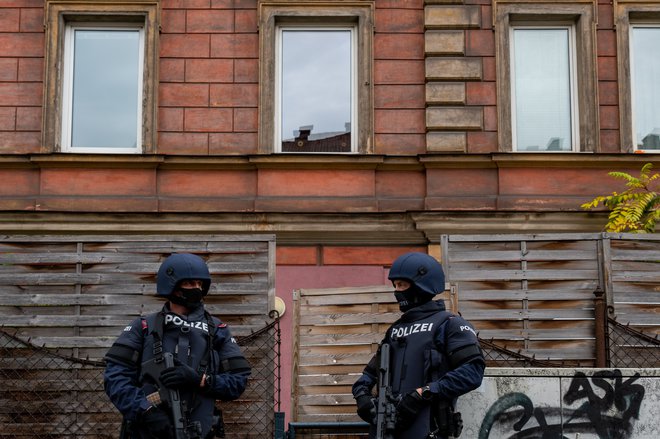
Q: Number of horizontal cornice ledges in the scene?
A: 2